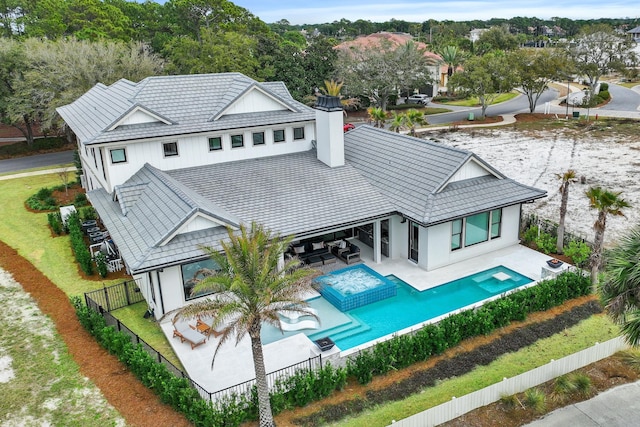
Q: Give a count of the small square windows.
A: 7